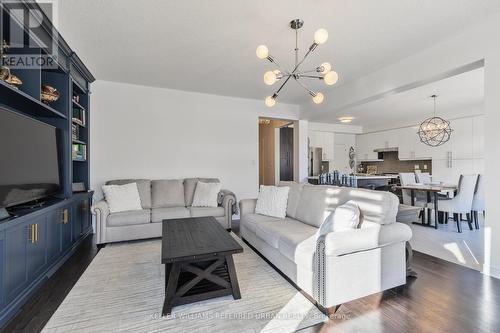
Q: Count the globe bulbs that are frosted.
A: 8